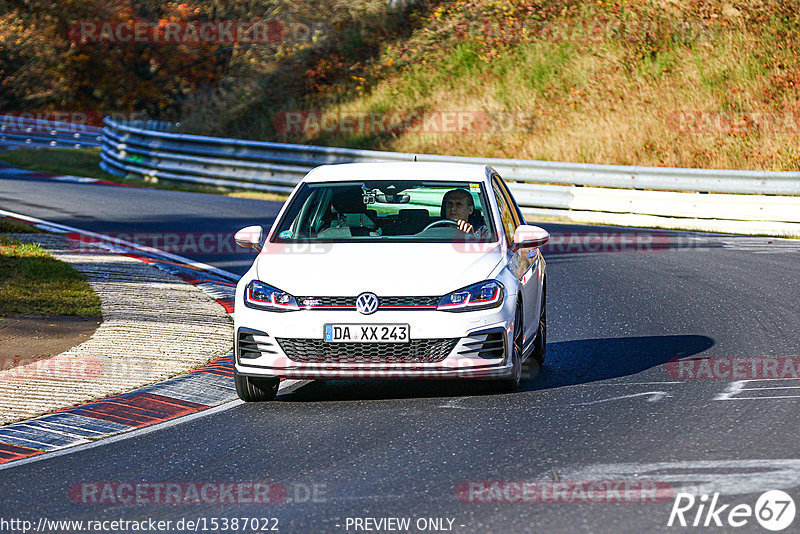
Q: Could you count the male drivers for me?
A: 1